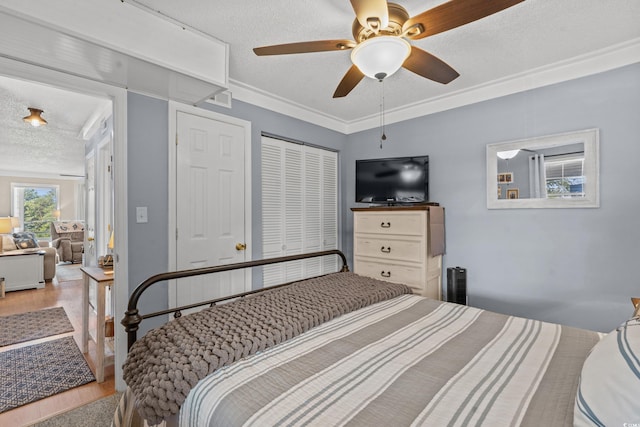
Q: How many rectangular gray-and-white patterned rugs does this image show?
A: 2